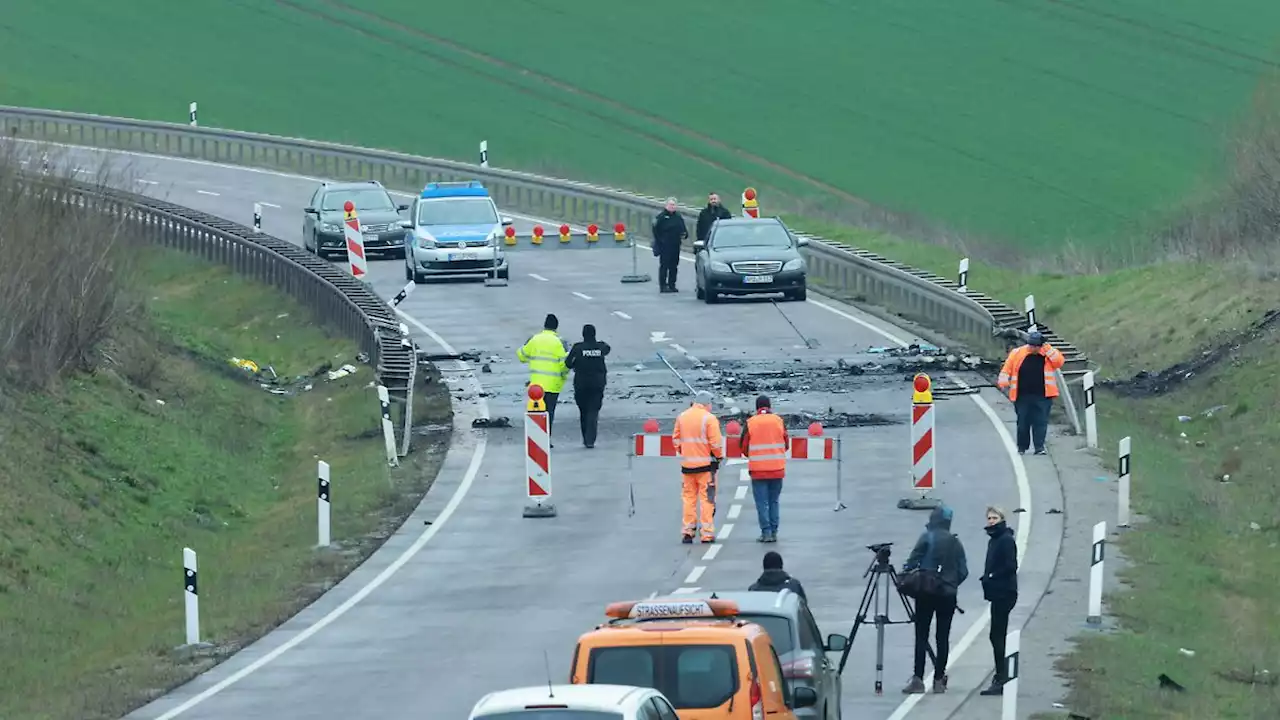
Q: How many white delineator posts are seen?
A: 13